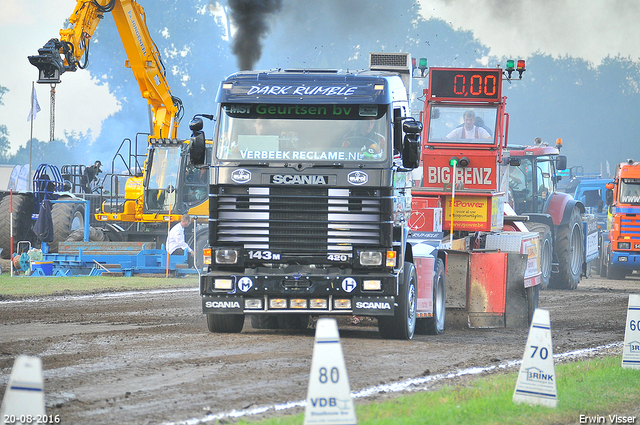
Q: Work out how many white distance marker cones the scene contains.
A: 4